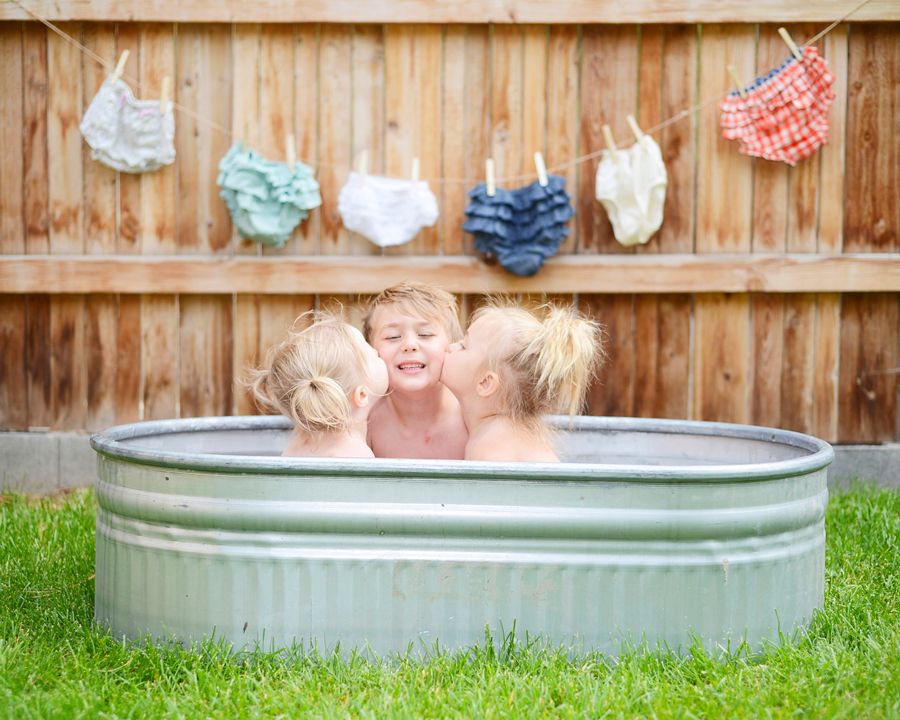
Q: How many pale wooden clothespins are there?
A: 12